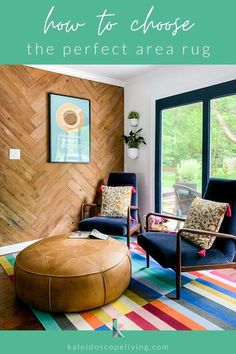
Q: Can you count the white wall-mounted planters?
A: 2